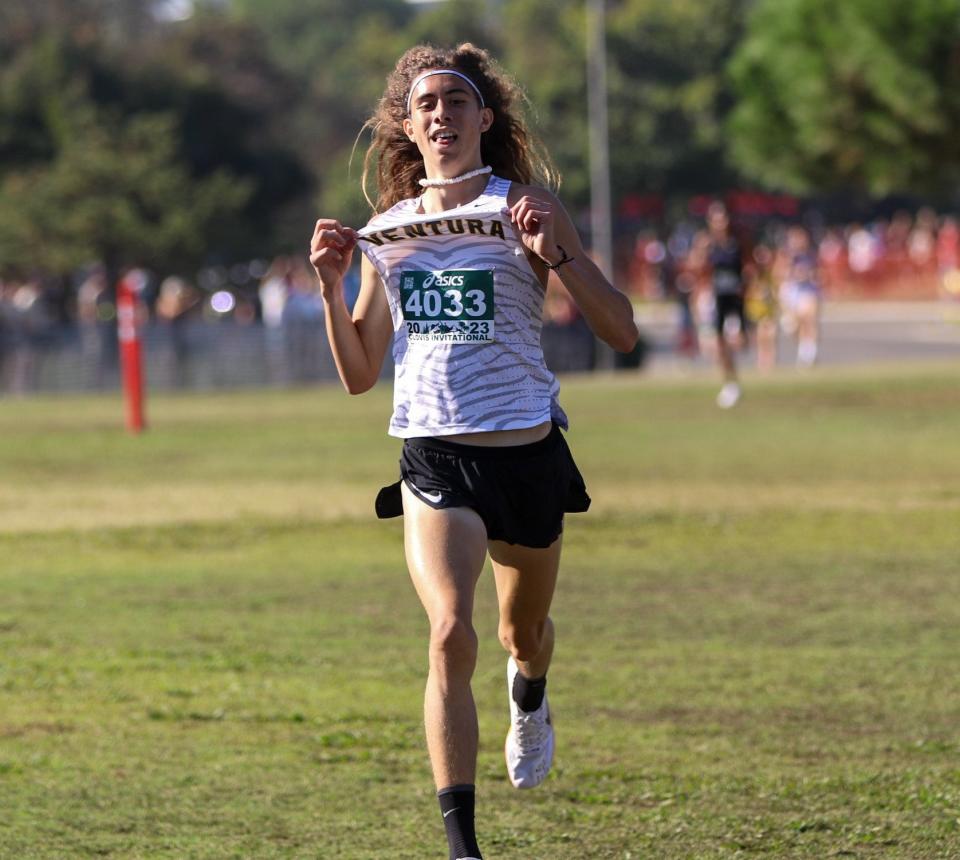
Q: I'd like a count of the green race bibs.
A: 1